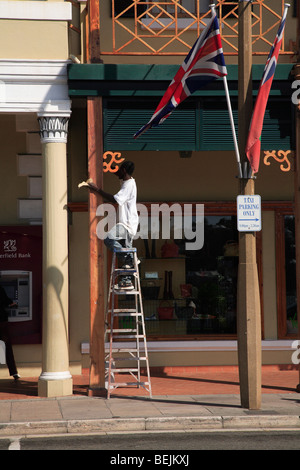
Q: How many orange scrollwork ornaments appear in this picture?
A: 2